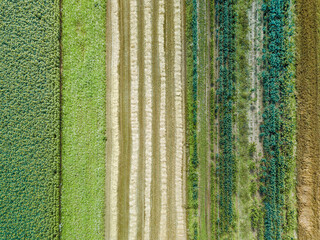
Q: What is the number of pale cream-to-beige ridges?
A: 5